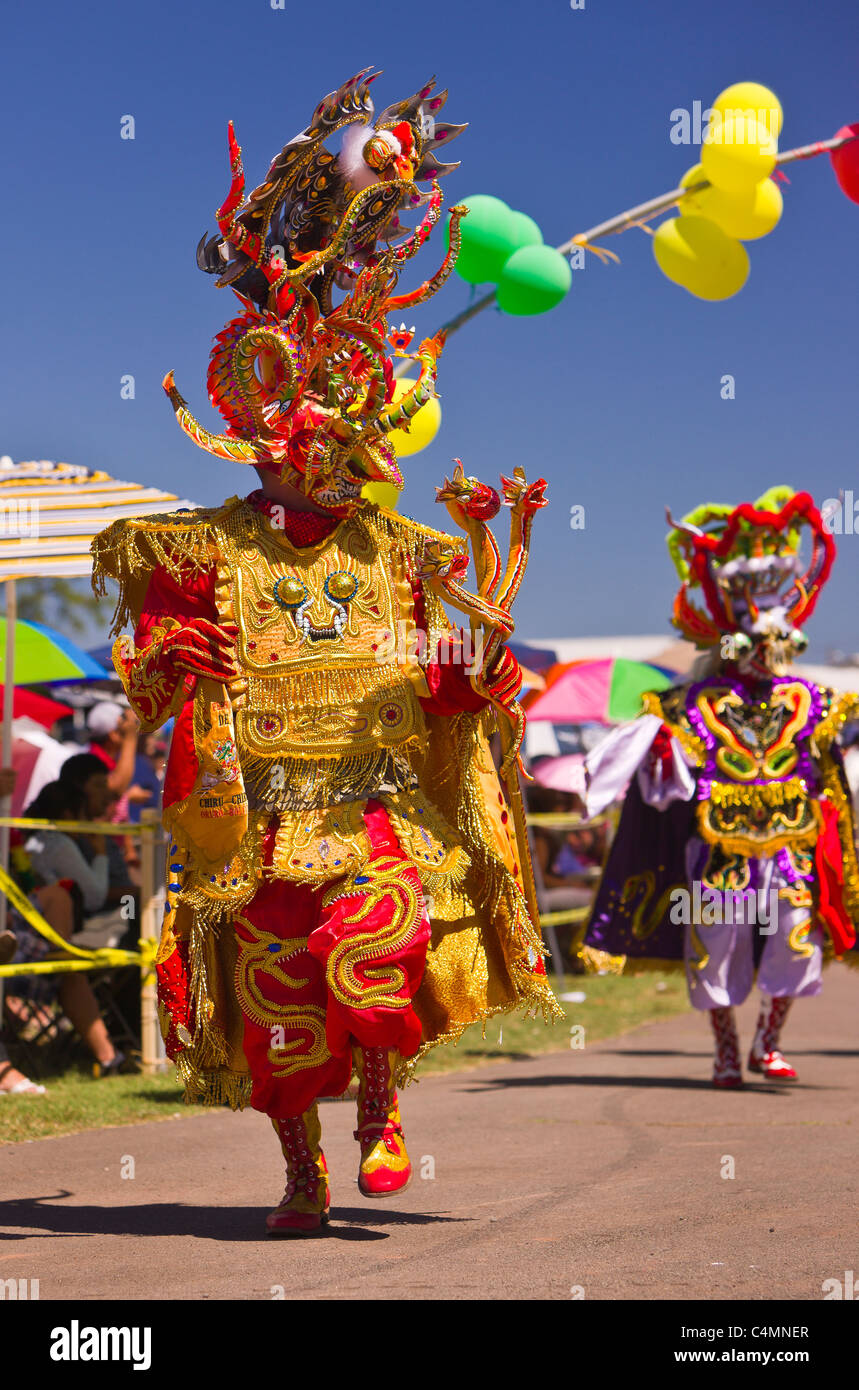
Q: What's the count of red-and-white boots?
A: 2